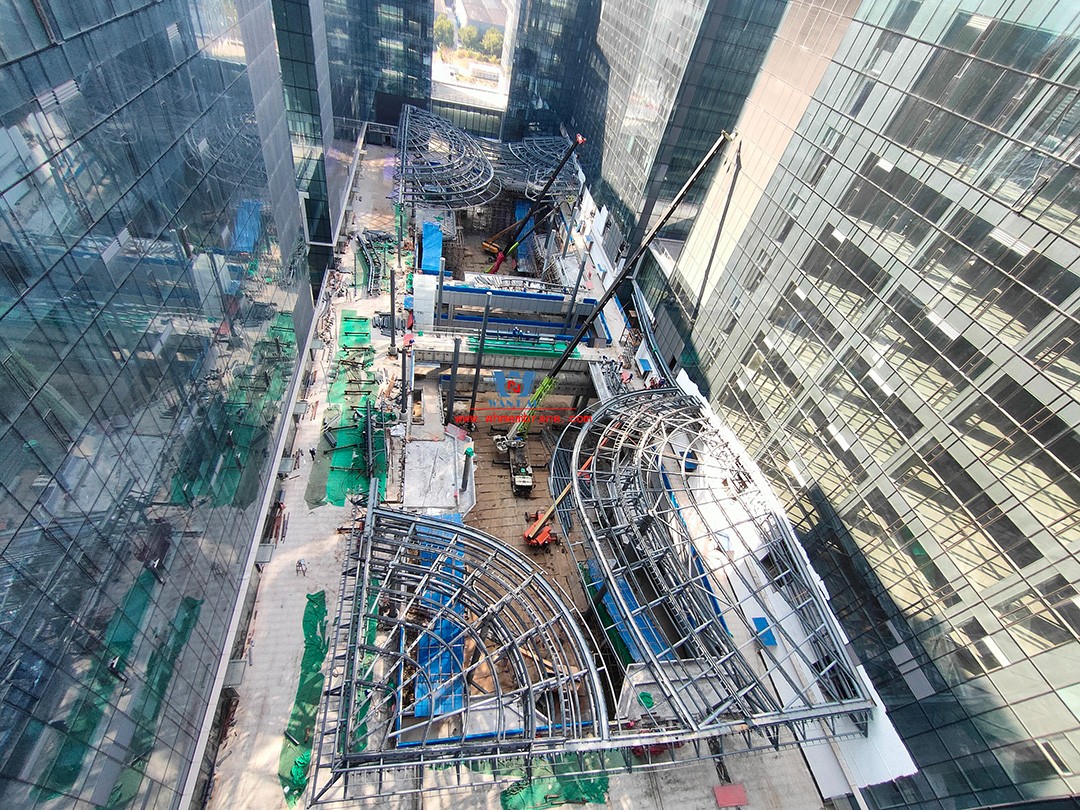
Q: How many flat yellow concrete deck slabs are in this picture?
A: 0